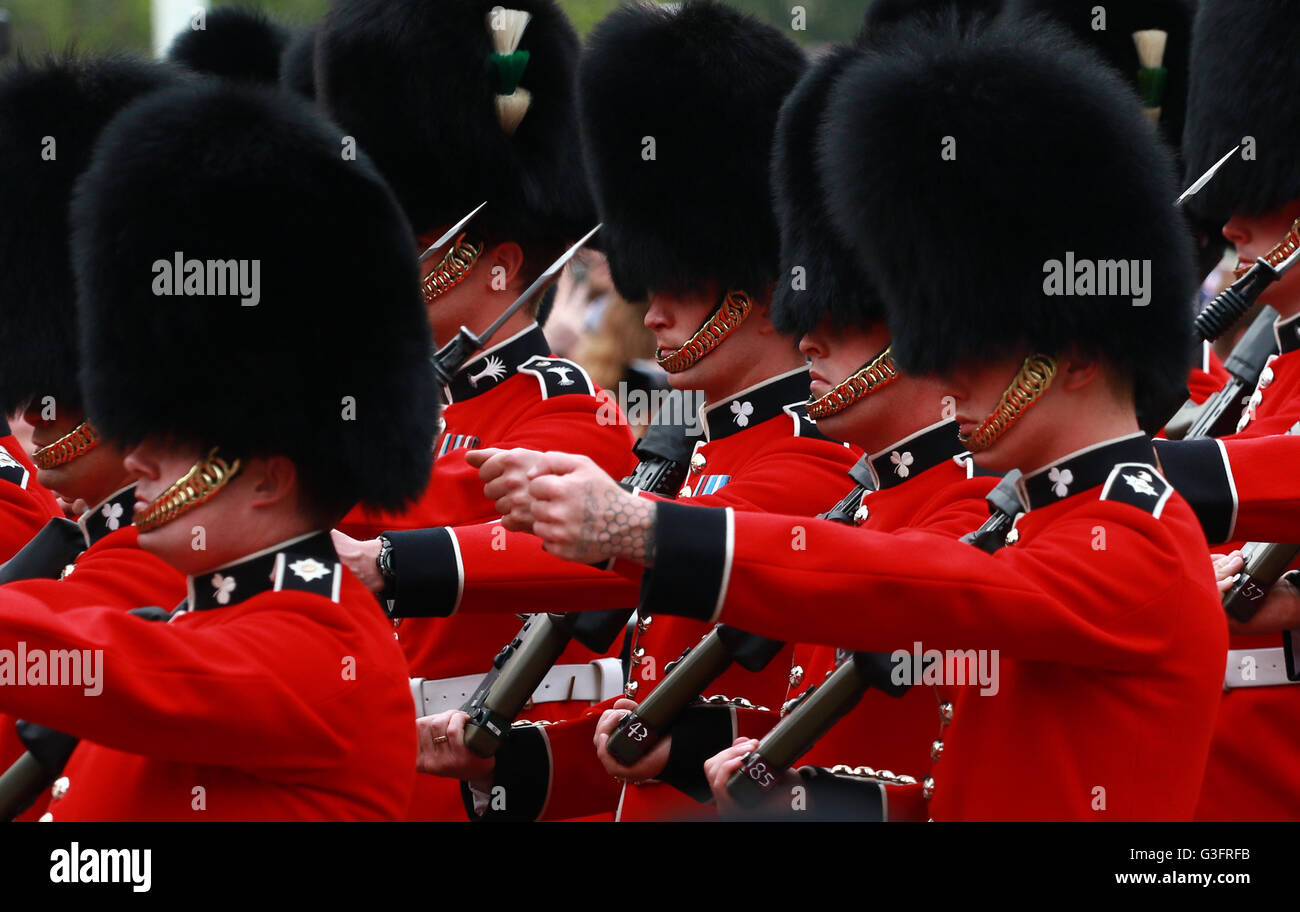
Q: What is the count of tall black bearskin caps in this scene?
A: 11